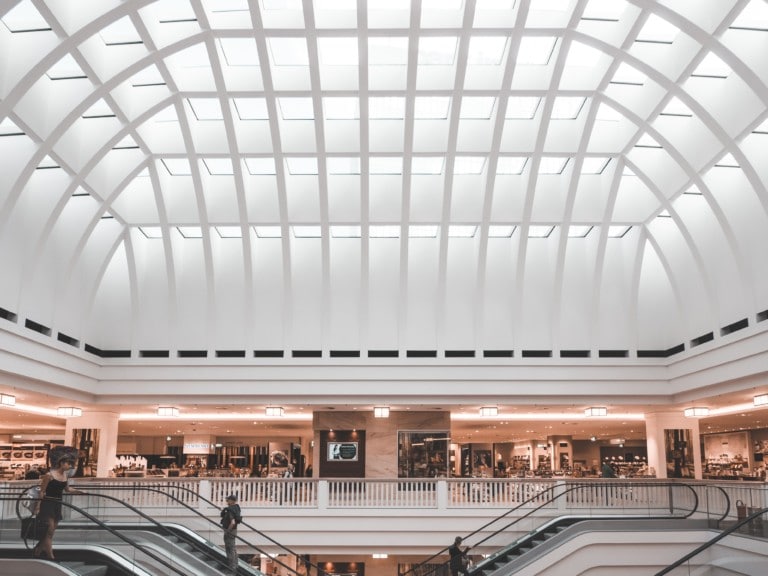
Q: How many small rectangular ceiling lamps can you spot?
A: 9